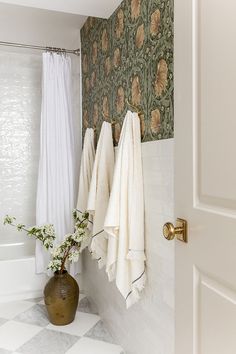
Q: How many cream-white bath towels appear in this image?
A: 3